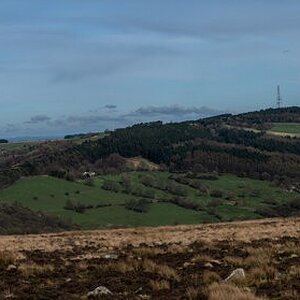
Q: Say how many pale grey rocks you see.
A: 2